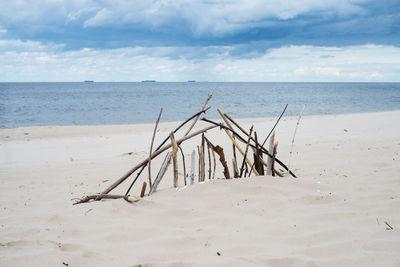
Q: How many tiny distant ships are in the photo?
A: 3